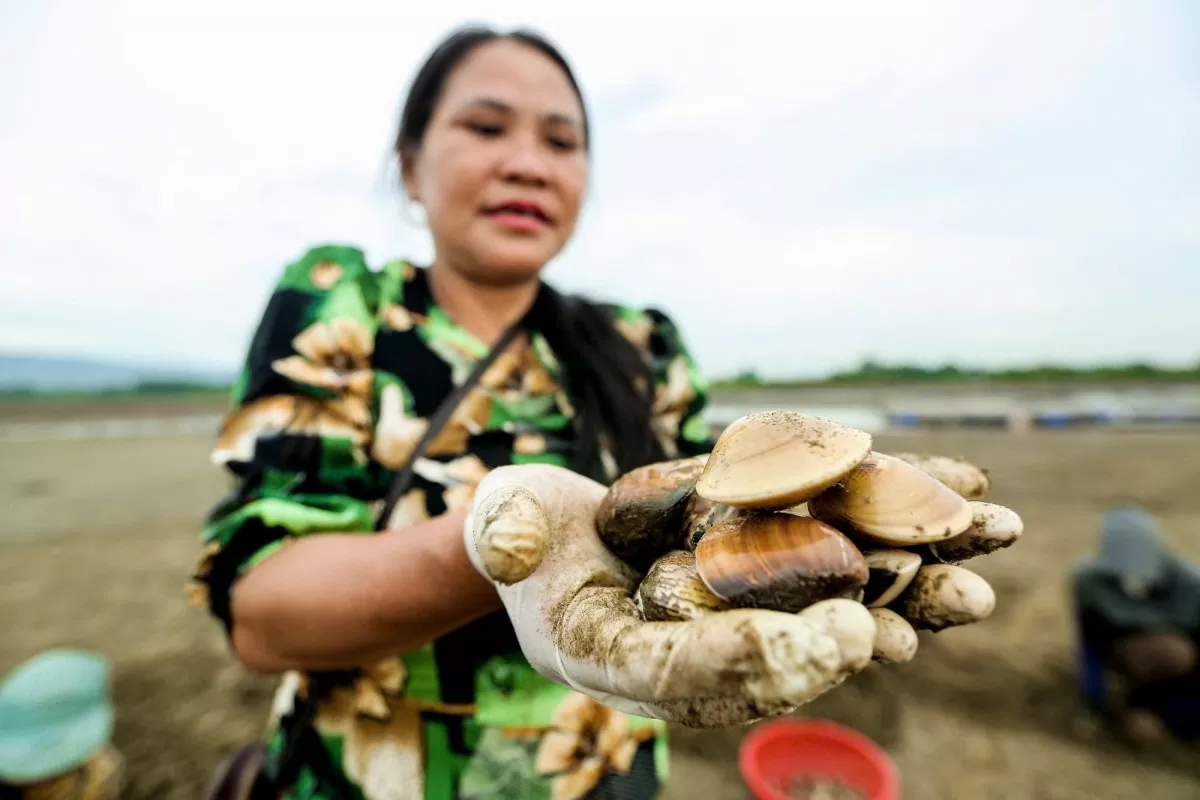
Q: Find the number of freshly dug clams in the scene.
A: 7